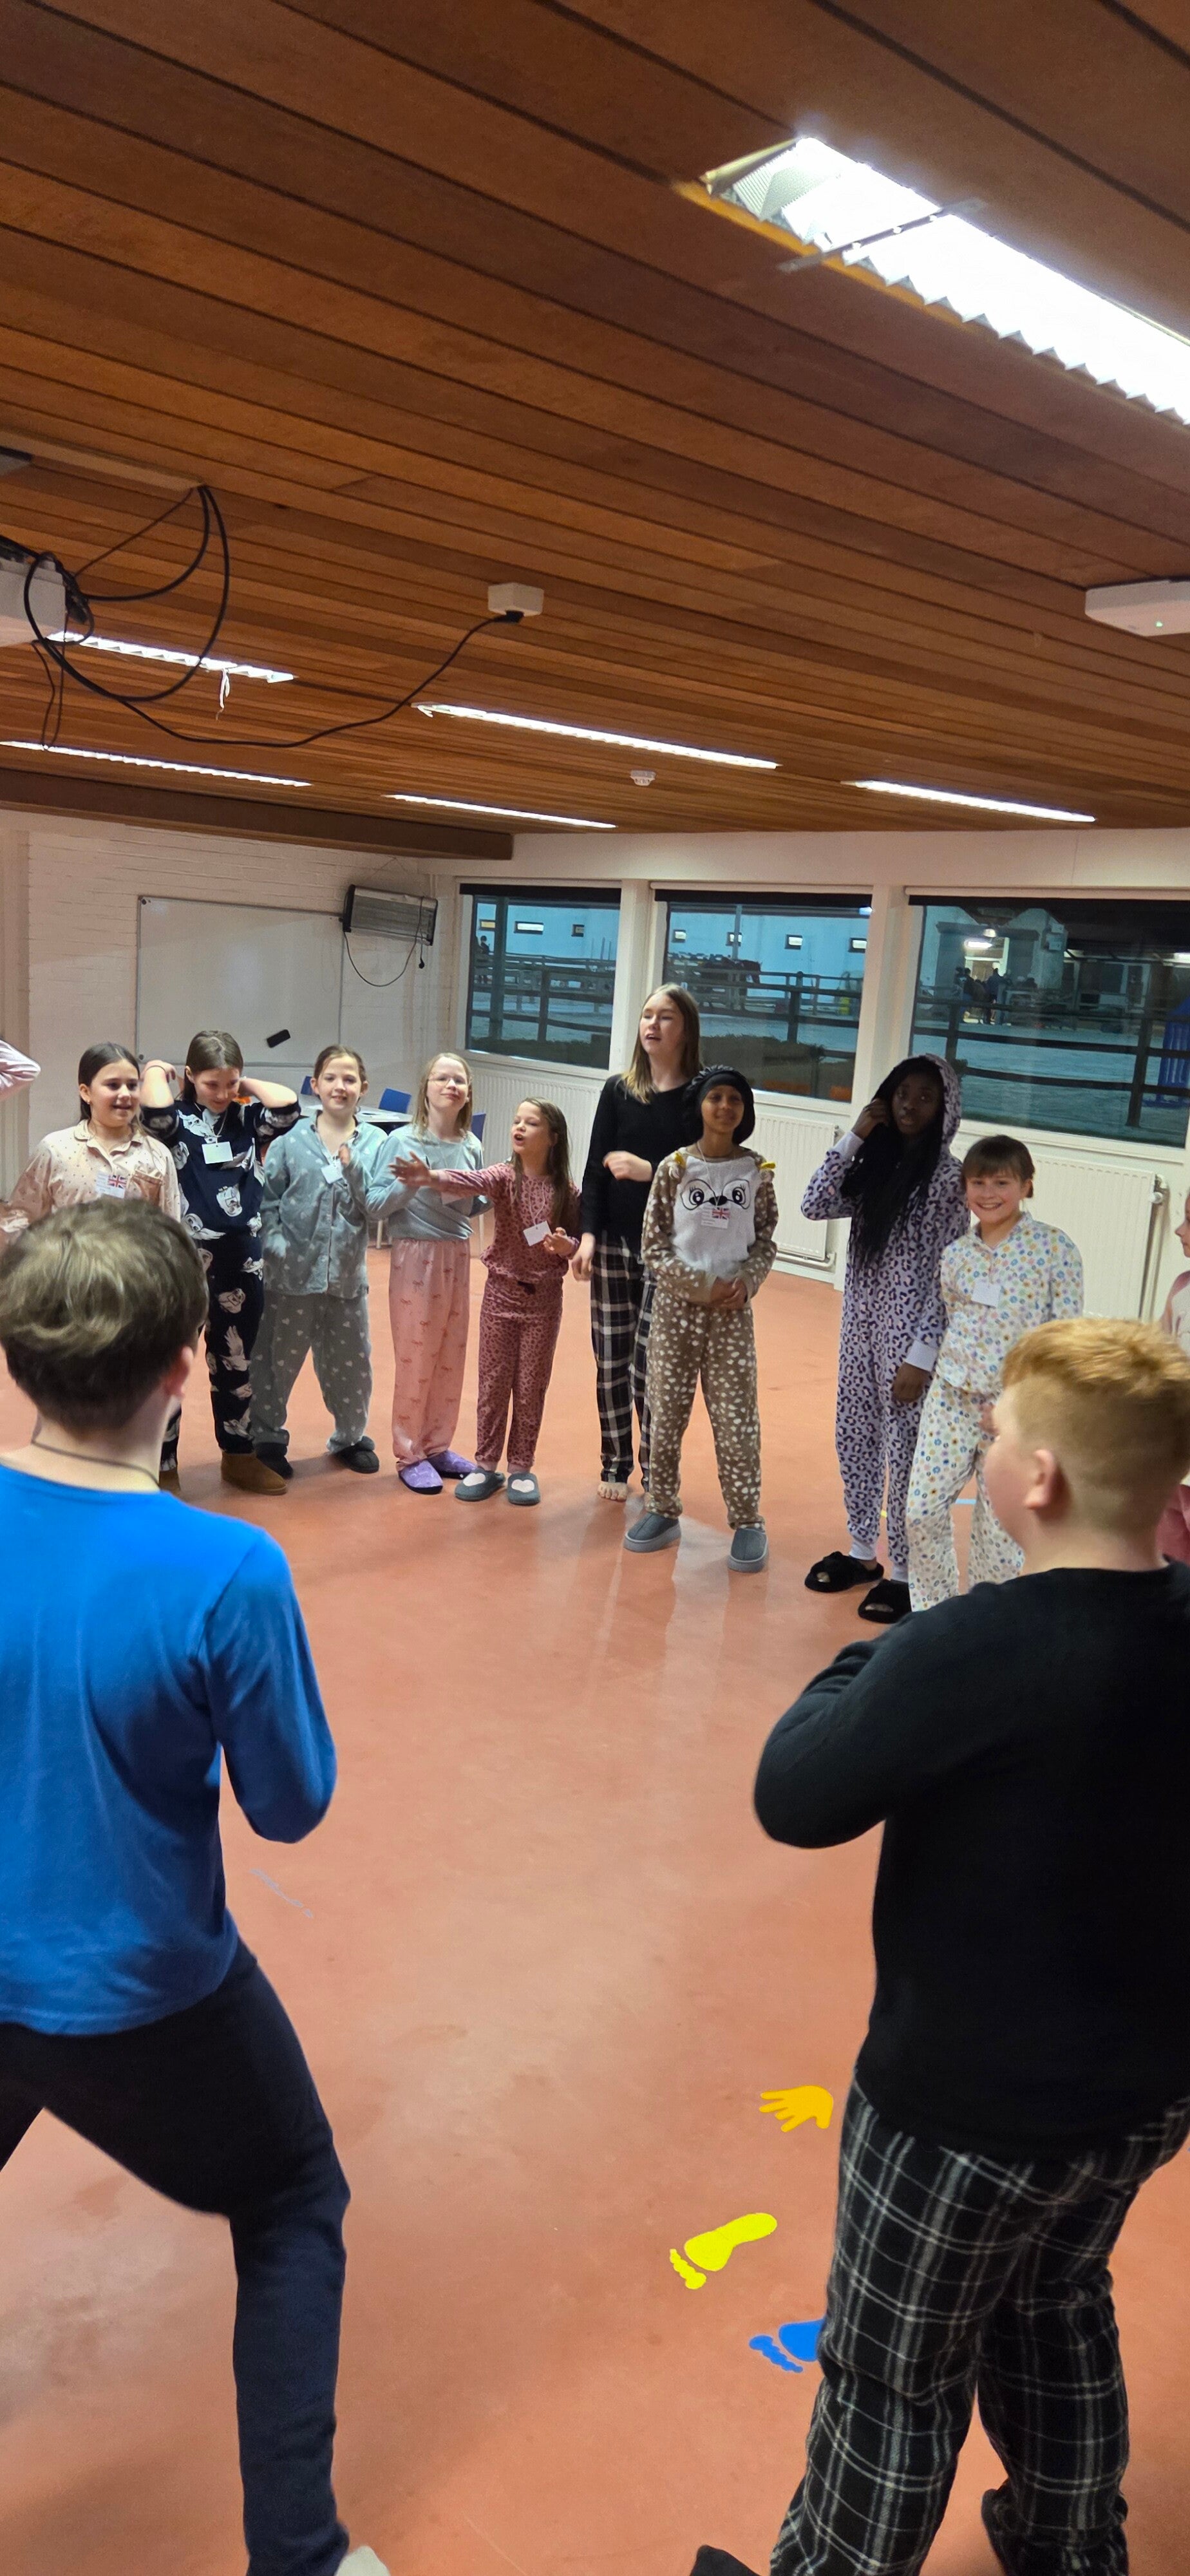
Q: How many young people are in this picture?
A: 12